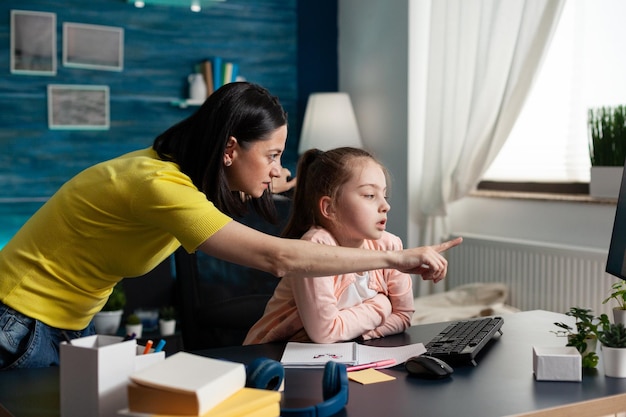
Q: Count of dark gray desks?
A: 1